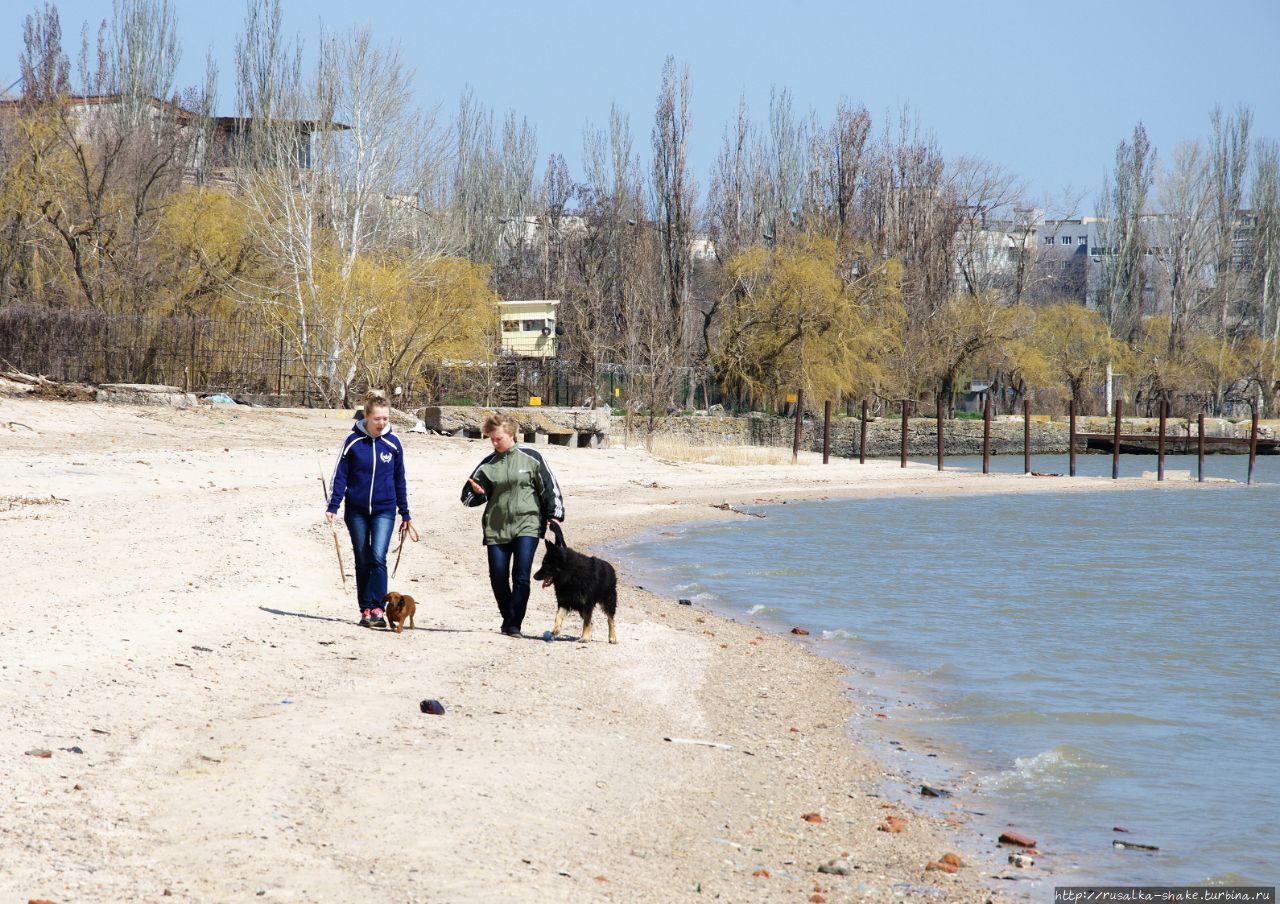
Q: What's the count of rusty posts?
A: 12